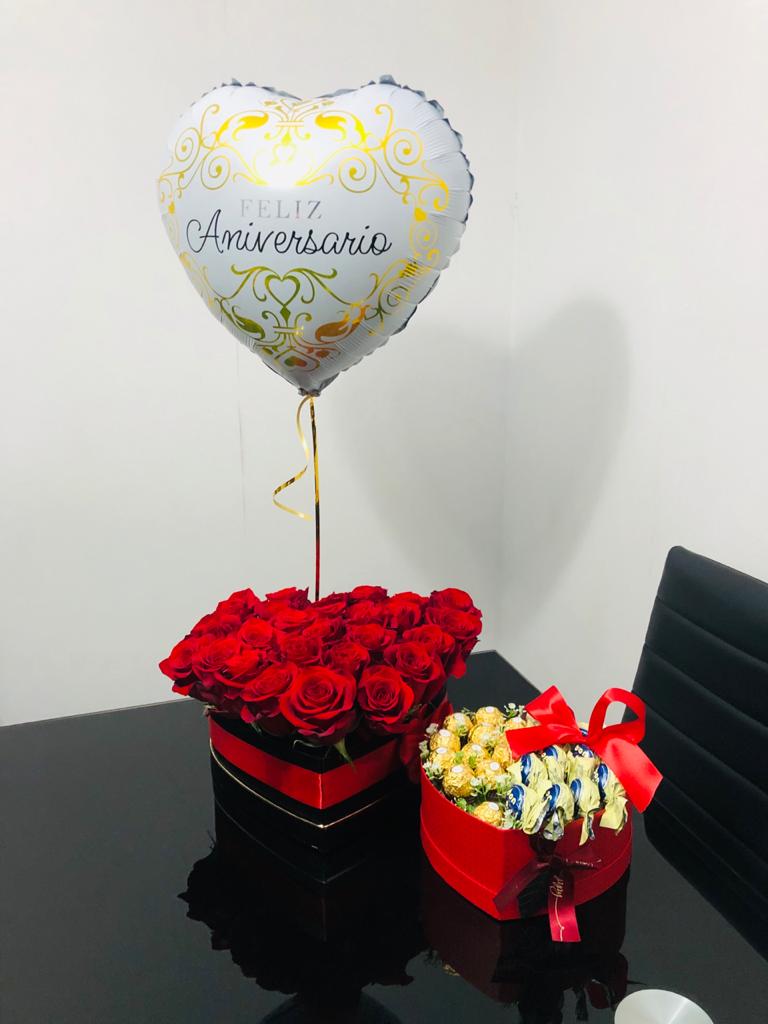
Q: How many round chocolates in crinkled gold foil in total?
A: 11